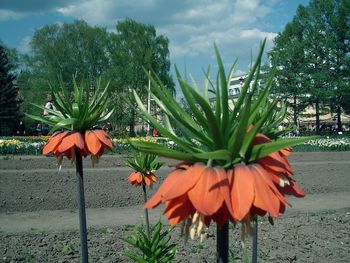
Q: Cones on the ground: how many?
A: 0